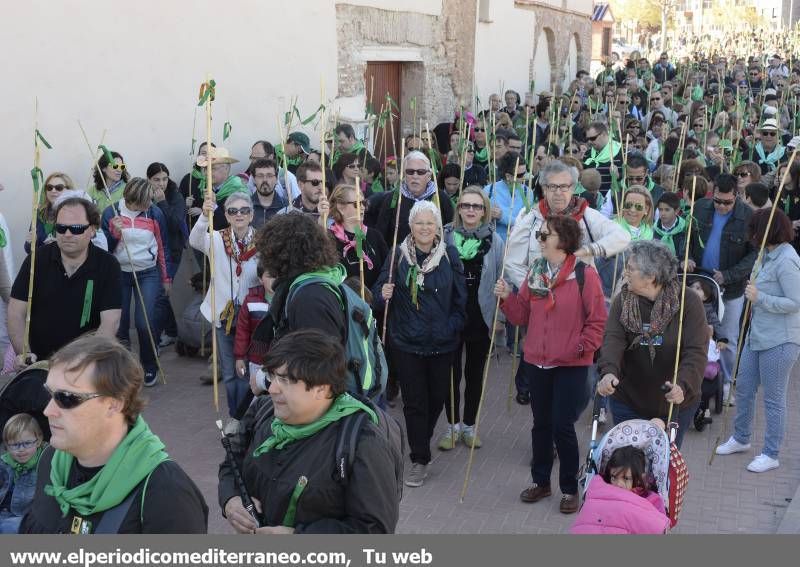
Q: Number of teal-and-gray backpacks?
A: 1